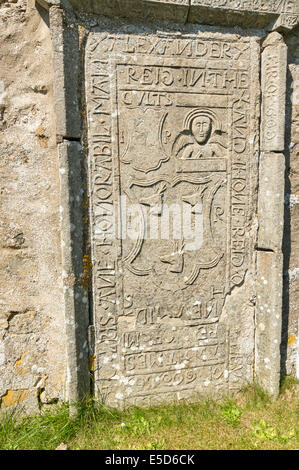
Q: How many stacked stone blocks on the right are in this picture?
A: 3